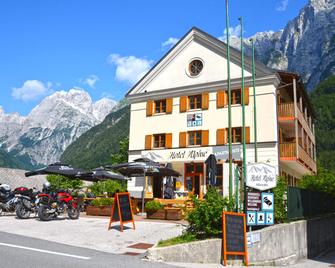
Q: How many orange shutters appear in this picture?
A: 12